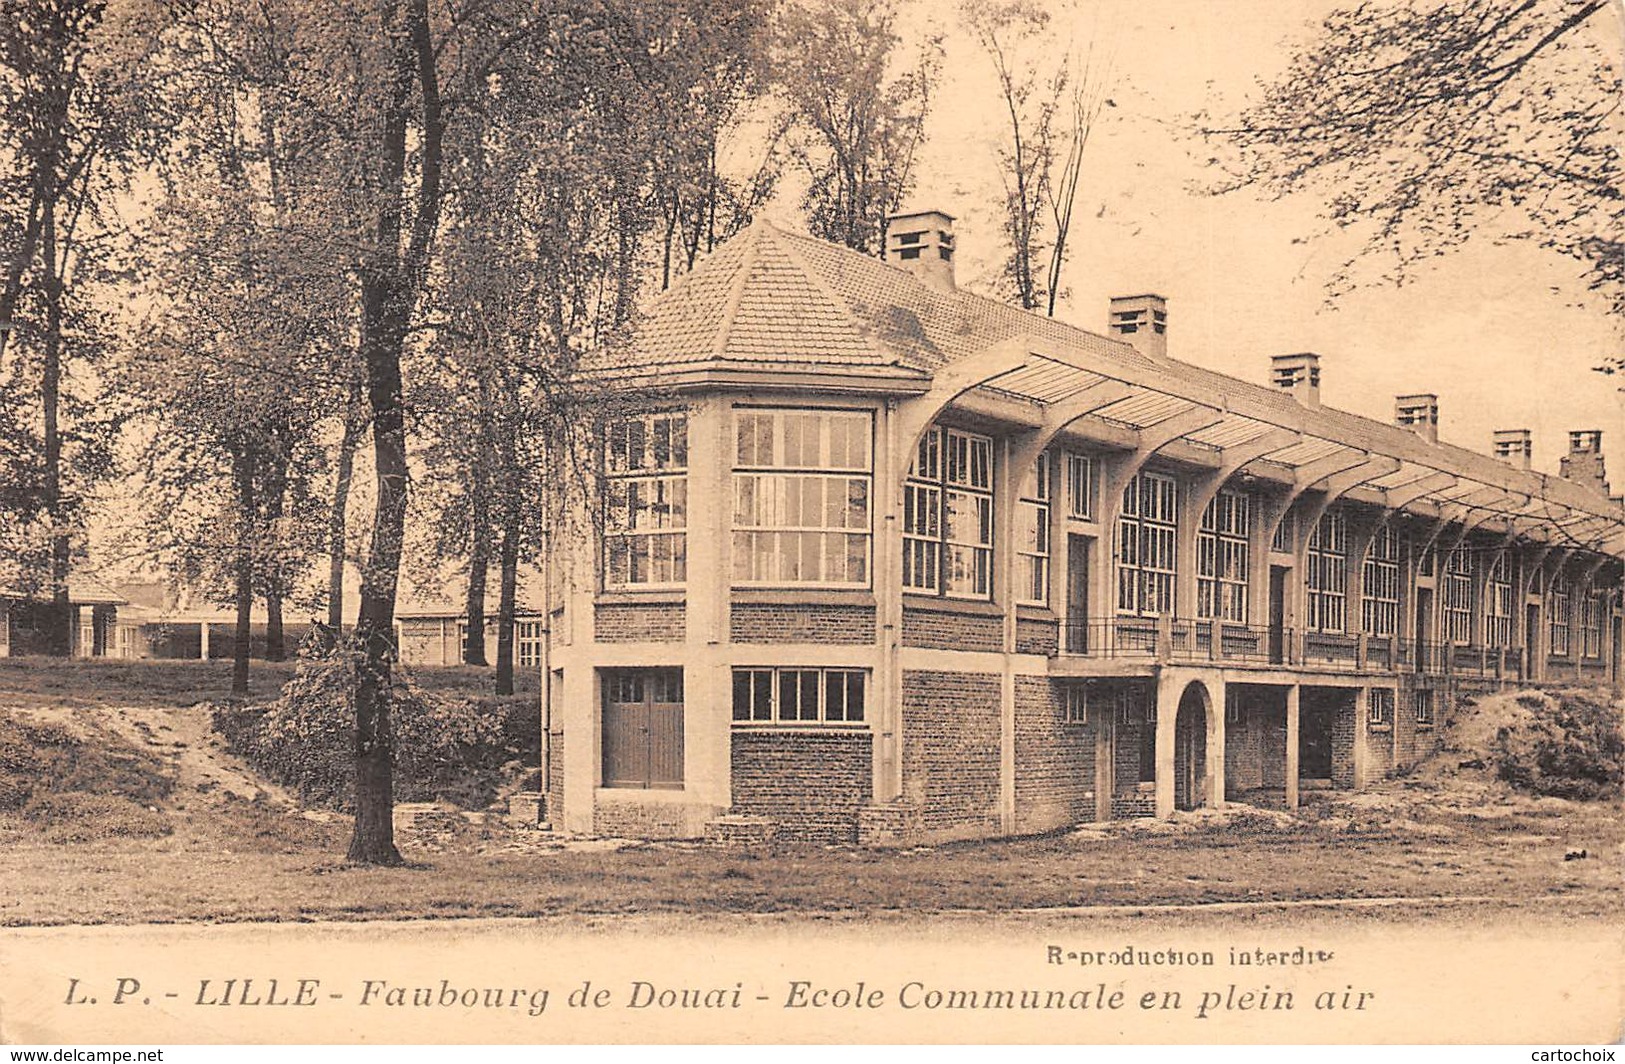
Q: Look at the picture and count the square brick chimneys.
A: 6